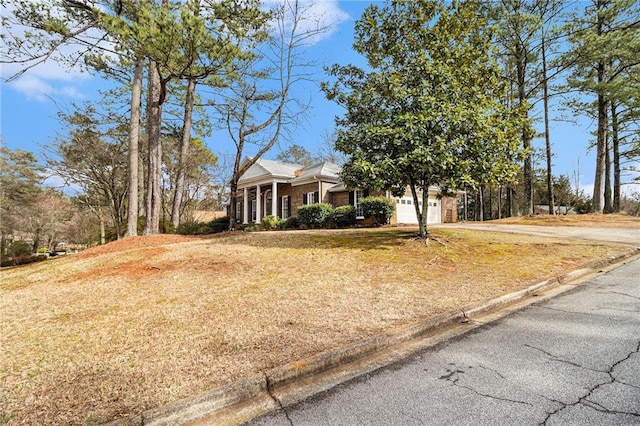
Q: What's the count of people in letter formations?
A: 0